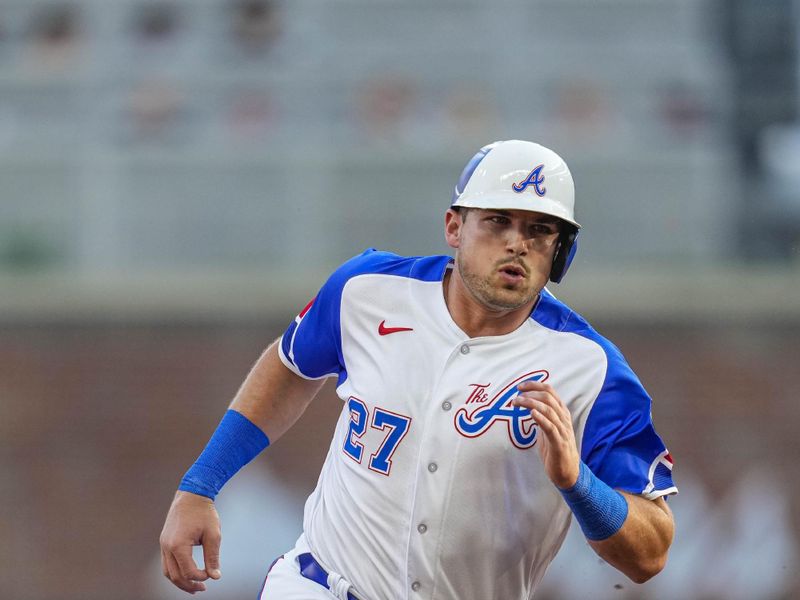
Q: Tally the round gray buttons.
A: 5